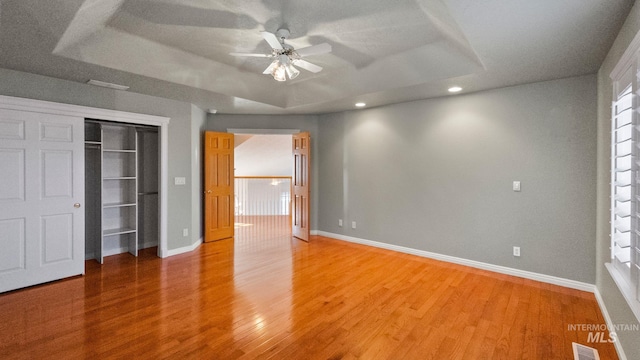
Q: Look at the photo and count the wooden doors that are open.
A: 2